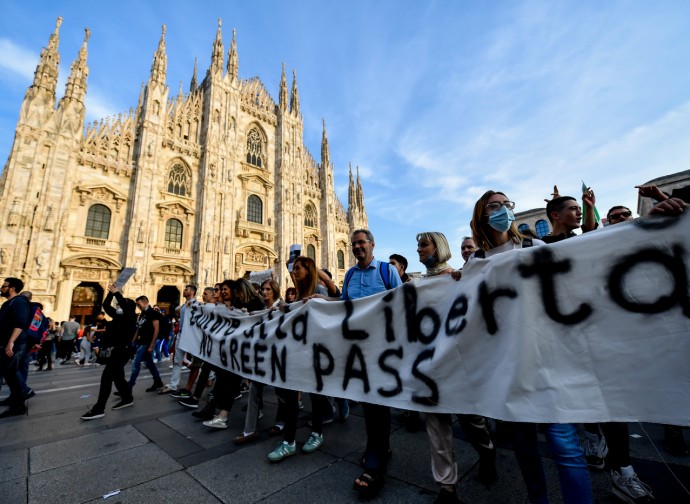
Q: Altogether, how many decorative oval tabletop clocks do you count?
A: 0